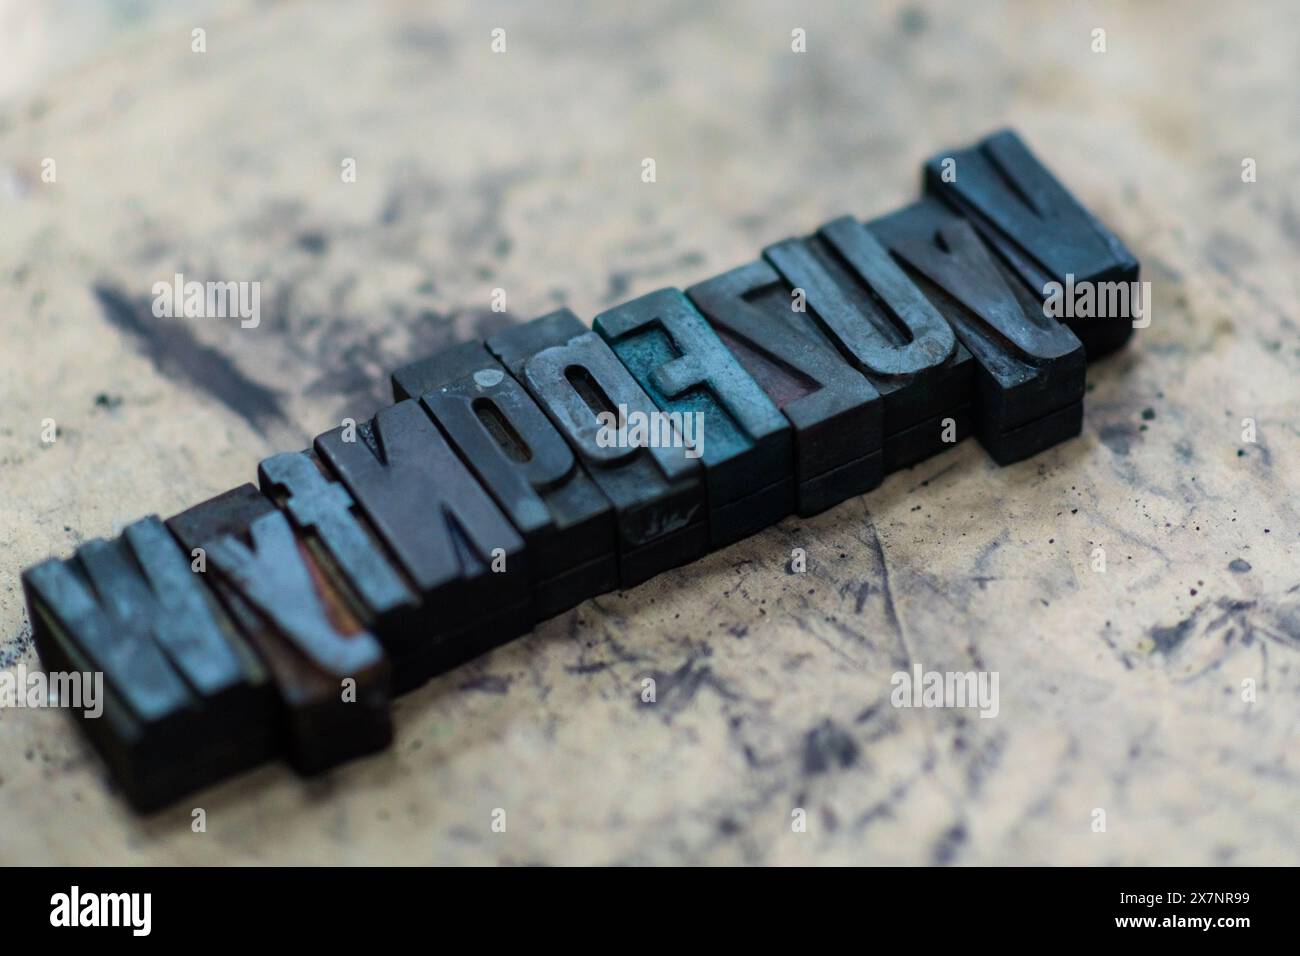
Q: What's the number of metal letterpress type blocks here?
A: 11